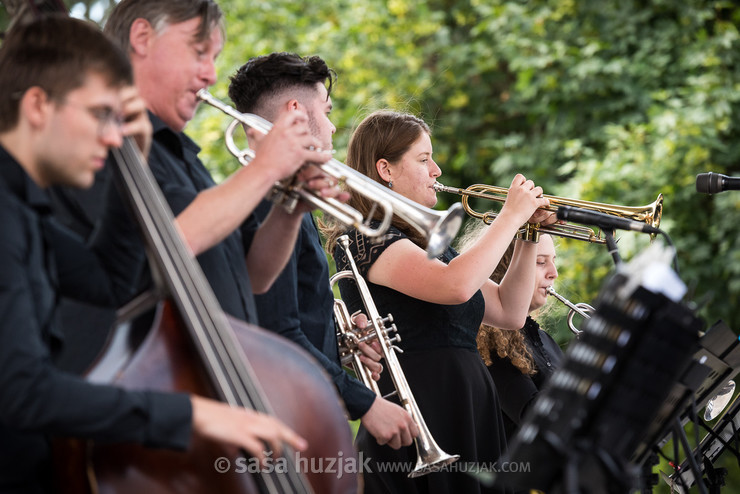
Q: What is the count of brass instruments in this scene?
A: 4